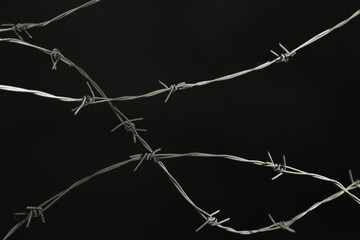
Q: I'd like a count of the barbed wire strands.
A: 4